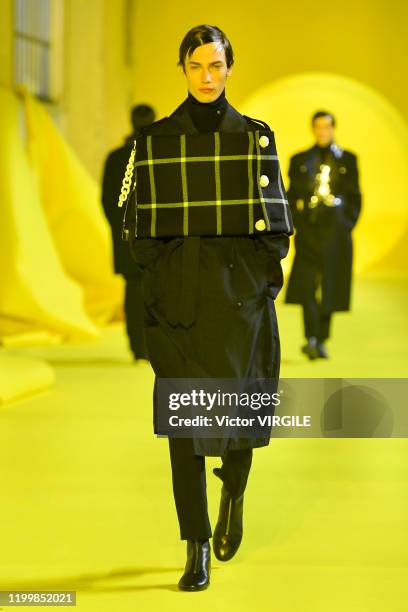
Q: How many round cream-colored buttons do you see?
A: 3